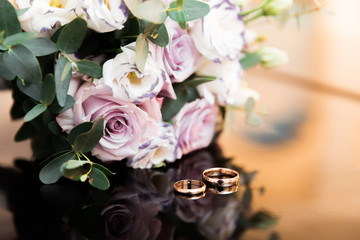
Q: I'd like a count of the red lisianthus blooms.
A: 0